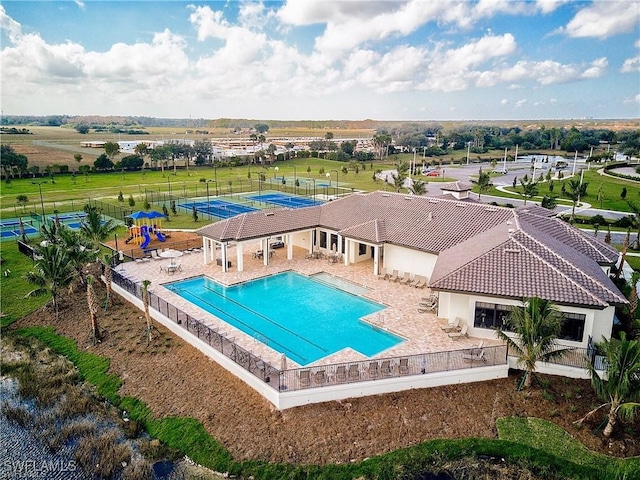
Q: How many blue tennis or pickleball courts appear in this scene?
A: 4